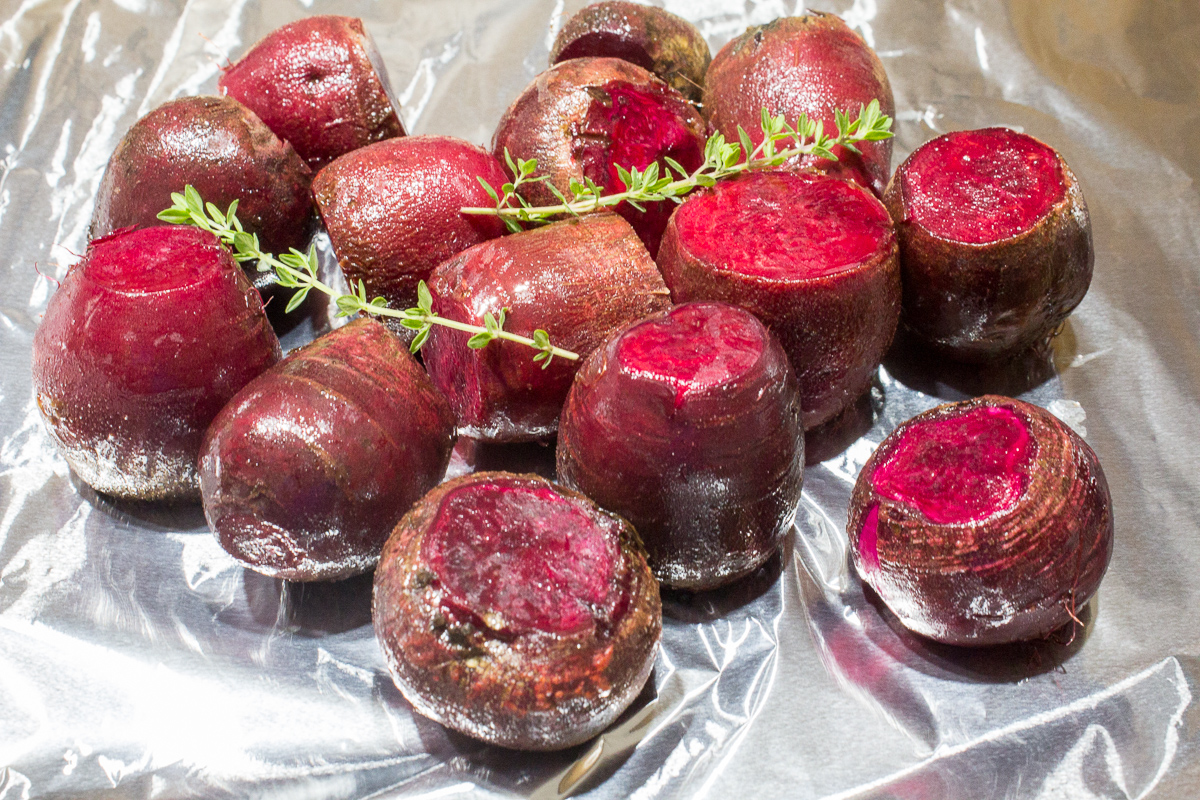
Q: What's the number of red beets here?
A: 14